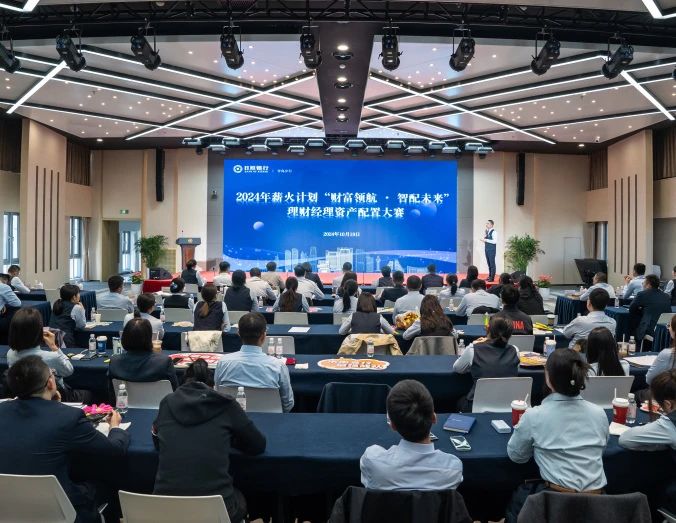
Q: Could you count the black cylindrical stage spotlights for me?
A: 9